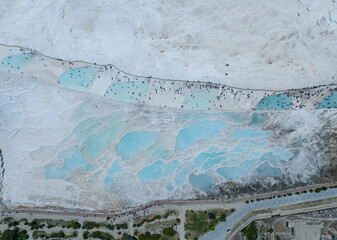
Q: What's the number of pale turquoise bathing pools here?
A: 6